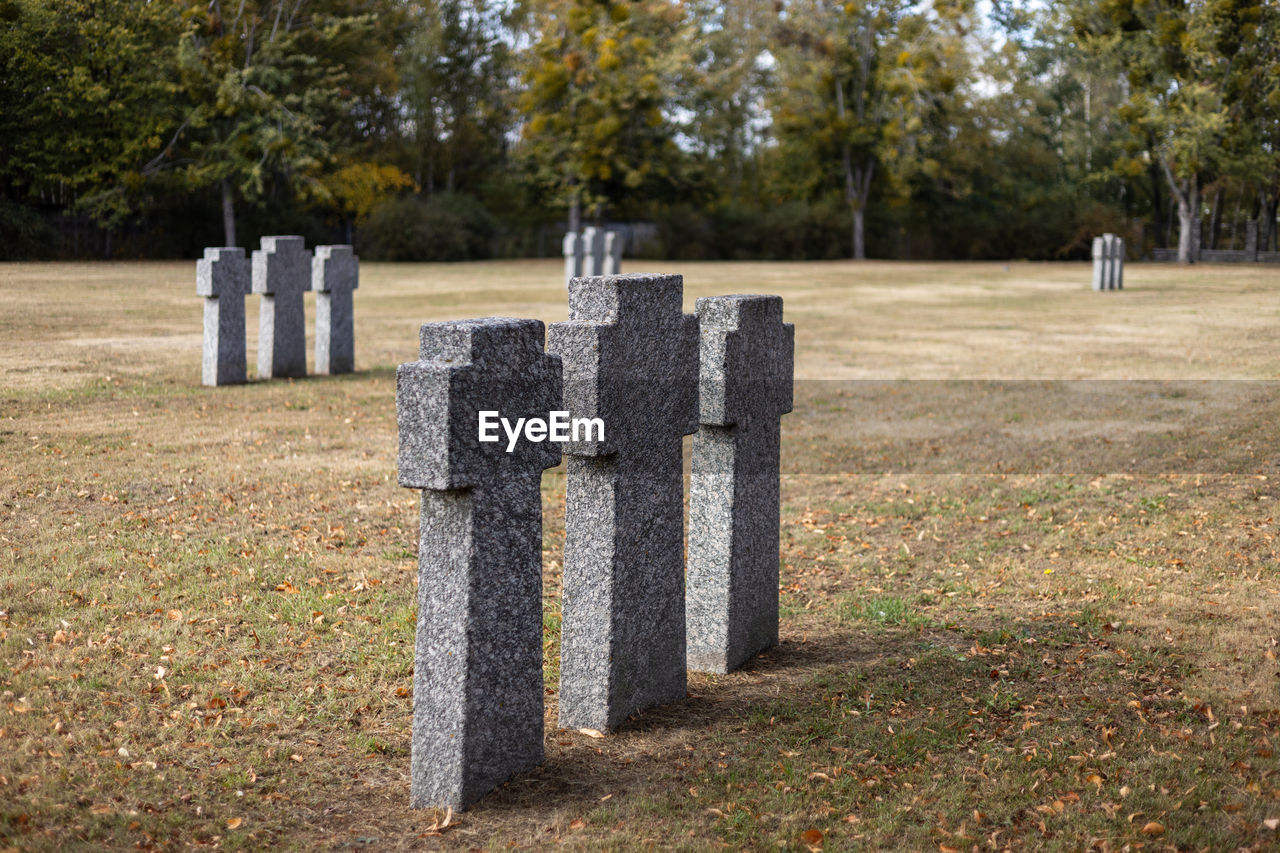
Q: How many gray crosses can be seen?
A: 12